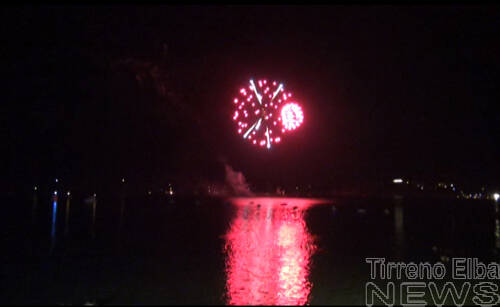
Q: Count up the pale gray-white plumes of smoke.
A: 1